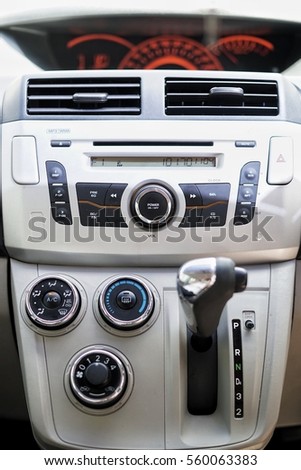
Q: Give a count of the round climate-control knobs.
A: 3